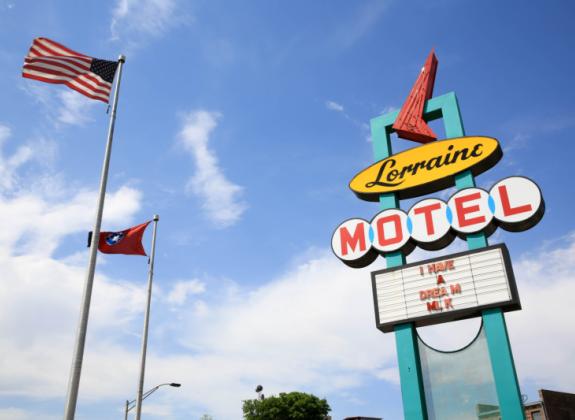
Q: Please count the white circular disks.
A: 5